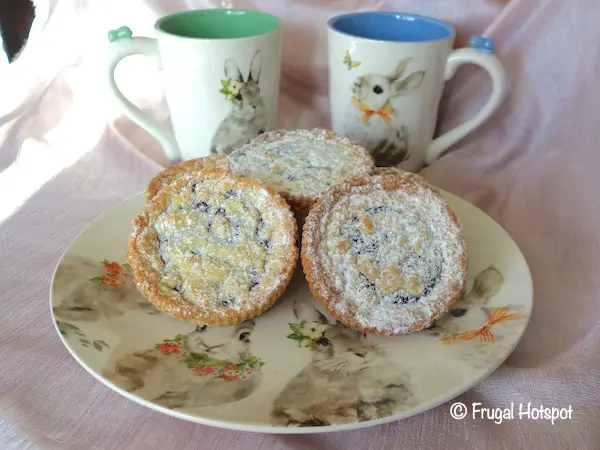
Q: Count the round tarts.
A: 5